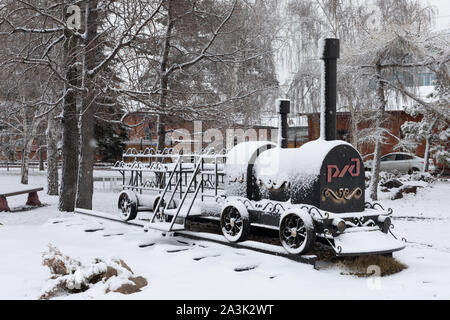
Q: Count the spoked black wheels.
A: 4